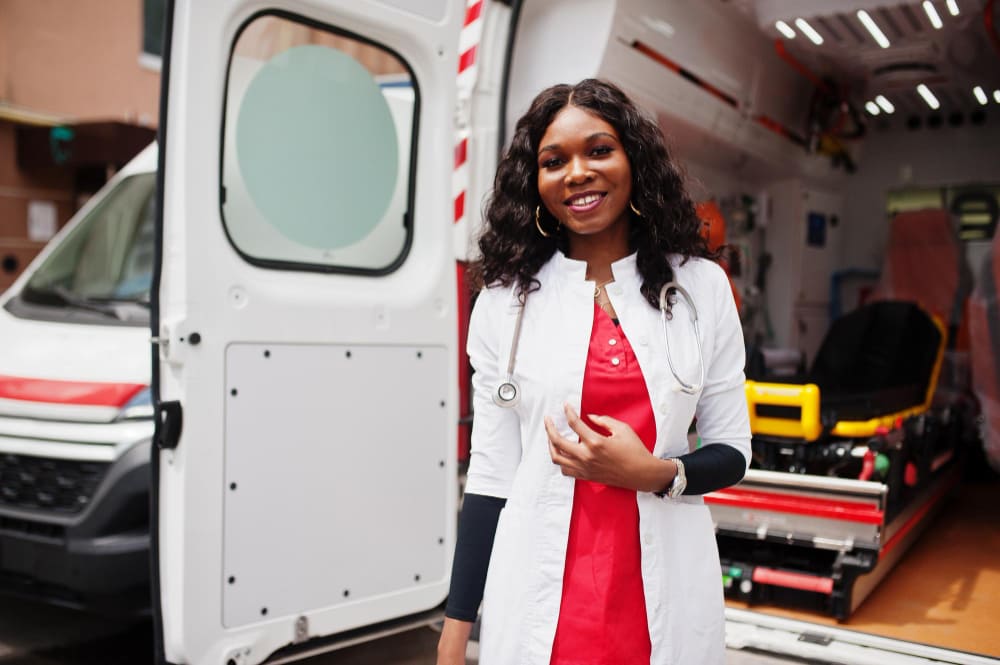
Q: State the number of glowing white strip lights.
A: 10